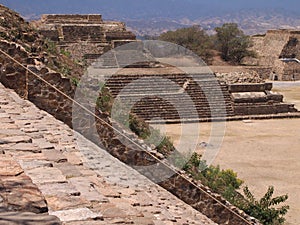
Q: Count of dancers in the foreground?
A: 0